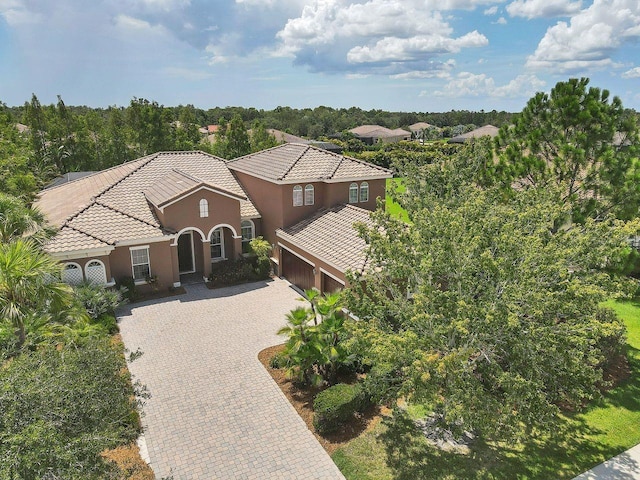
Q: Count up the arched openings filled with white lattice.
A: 2